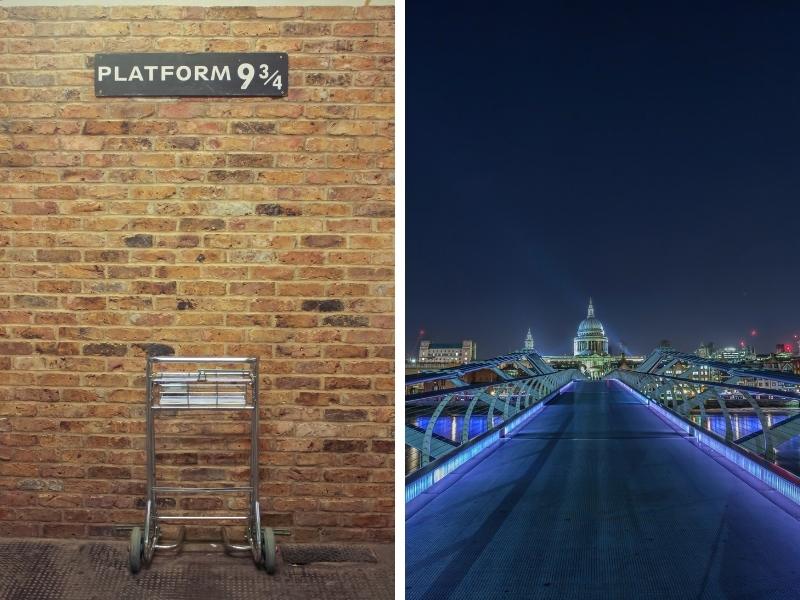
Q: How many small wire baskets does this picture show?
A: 1